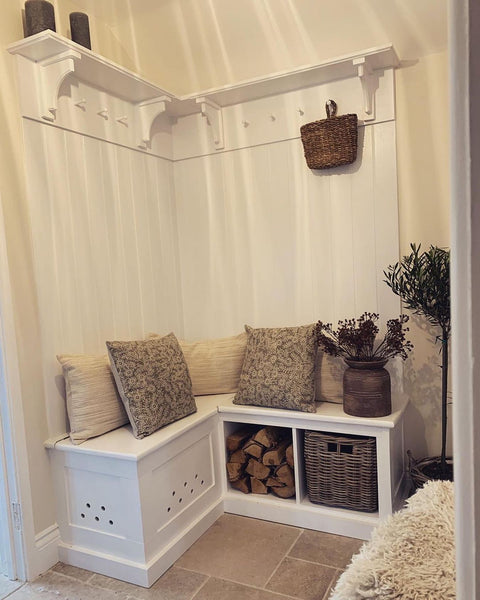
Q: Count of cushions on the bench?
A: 5